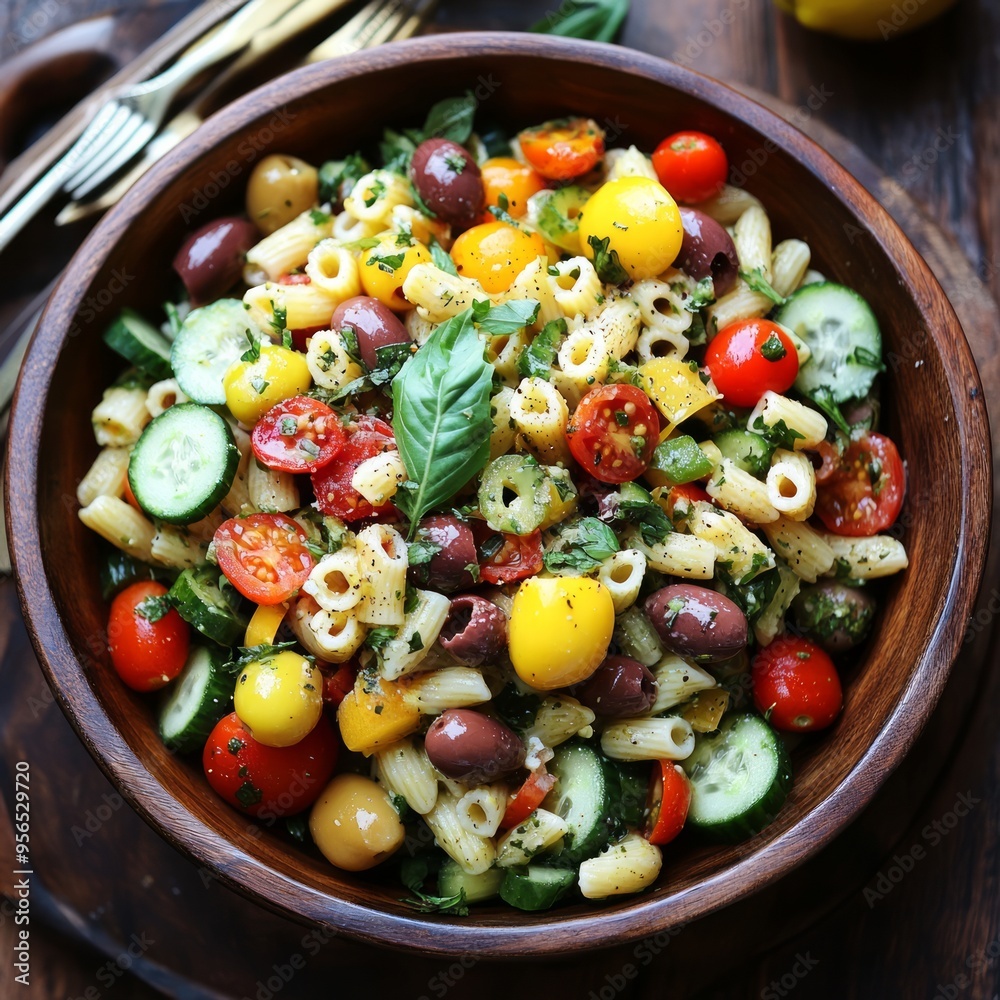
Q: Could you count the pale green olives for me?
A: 2